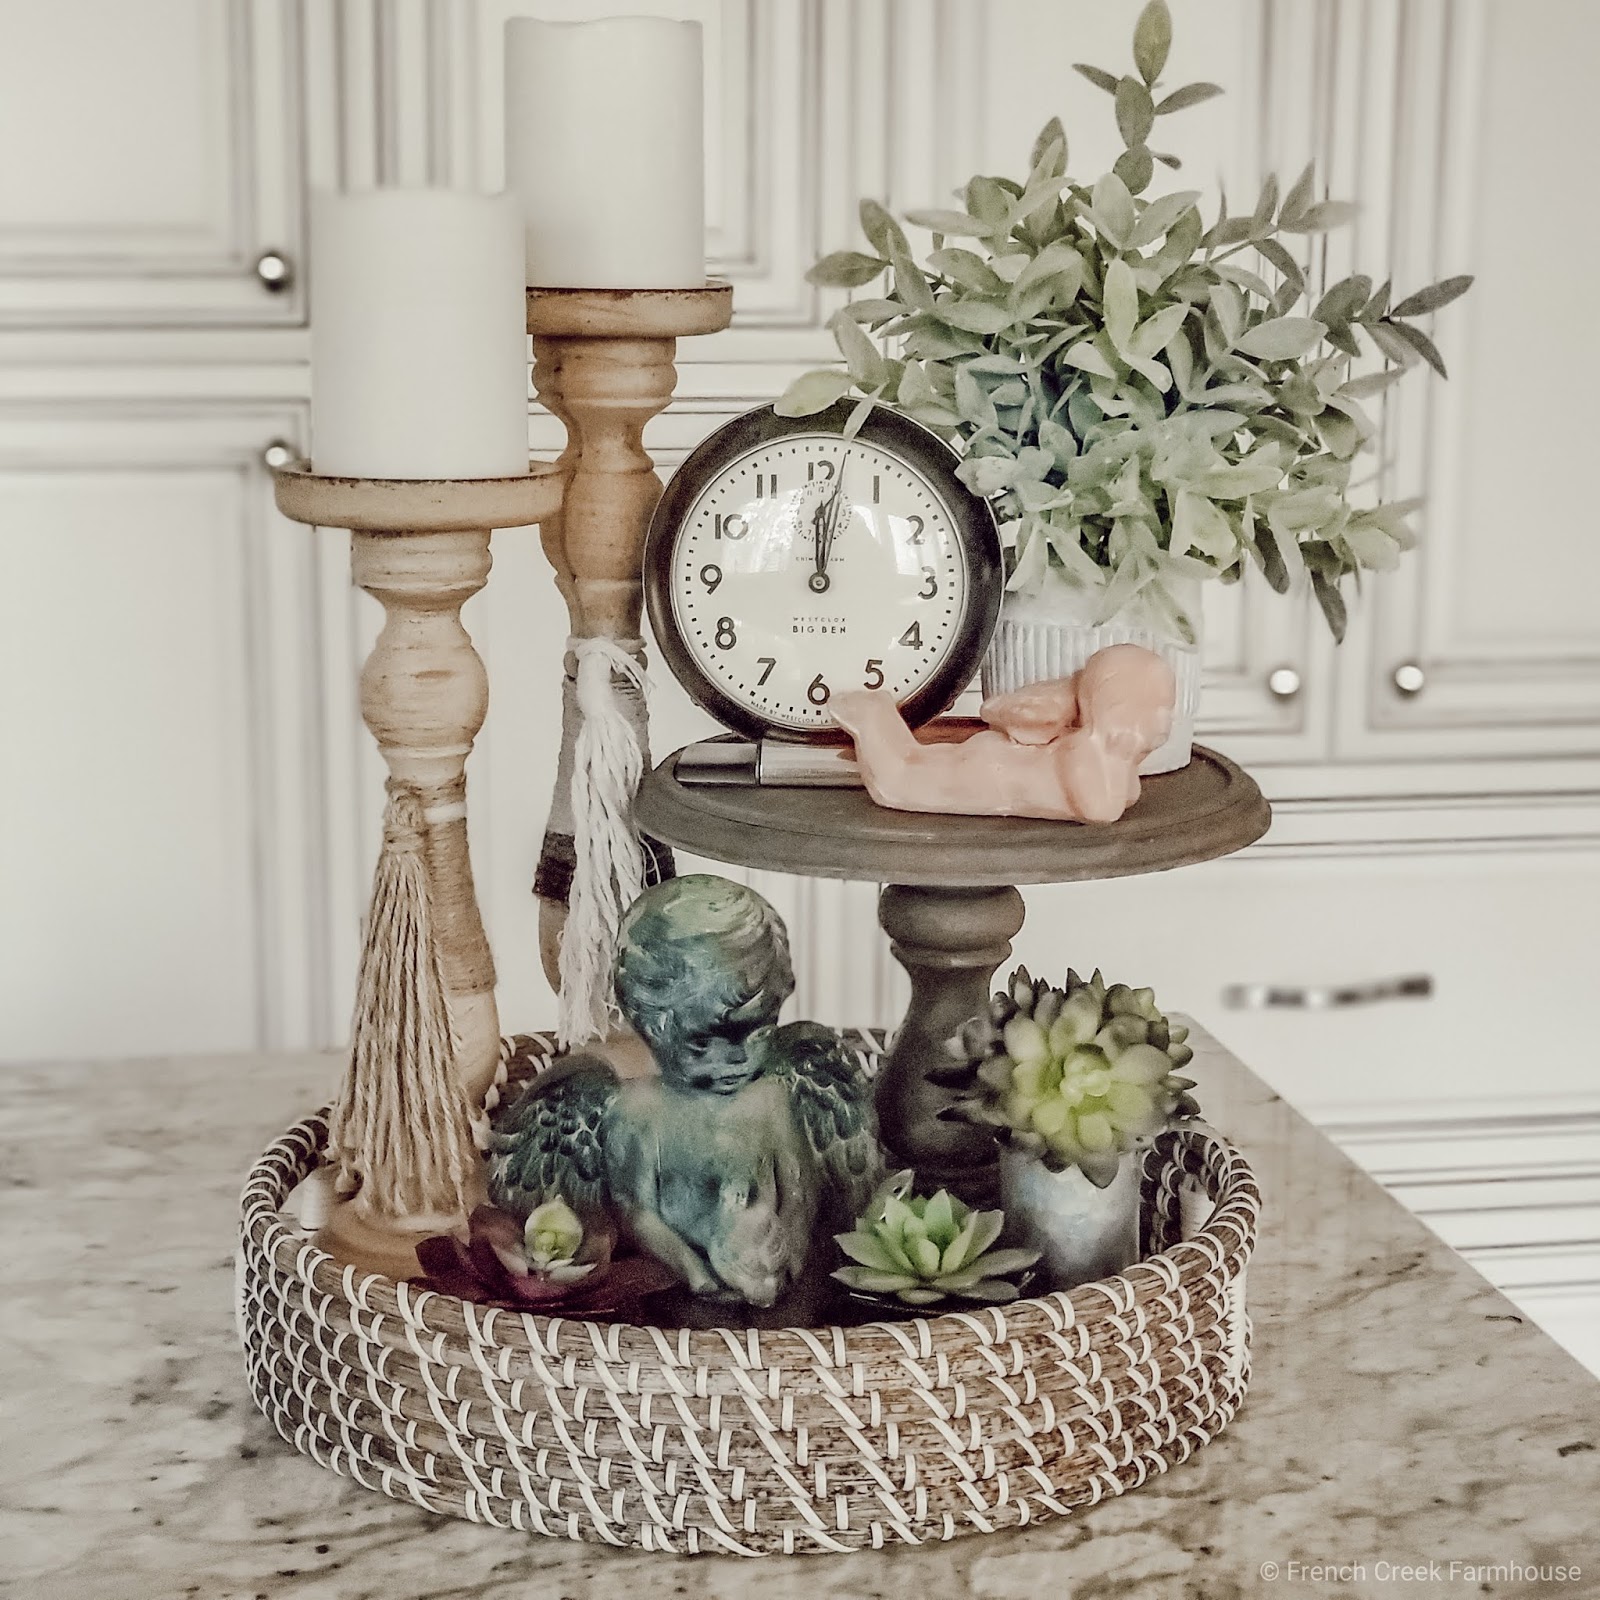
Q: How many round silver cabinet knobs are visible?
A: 4